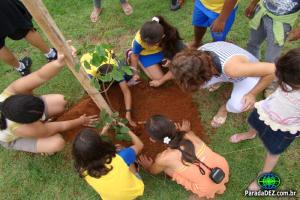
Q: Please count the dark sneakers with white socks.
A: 2